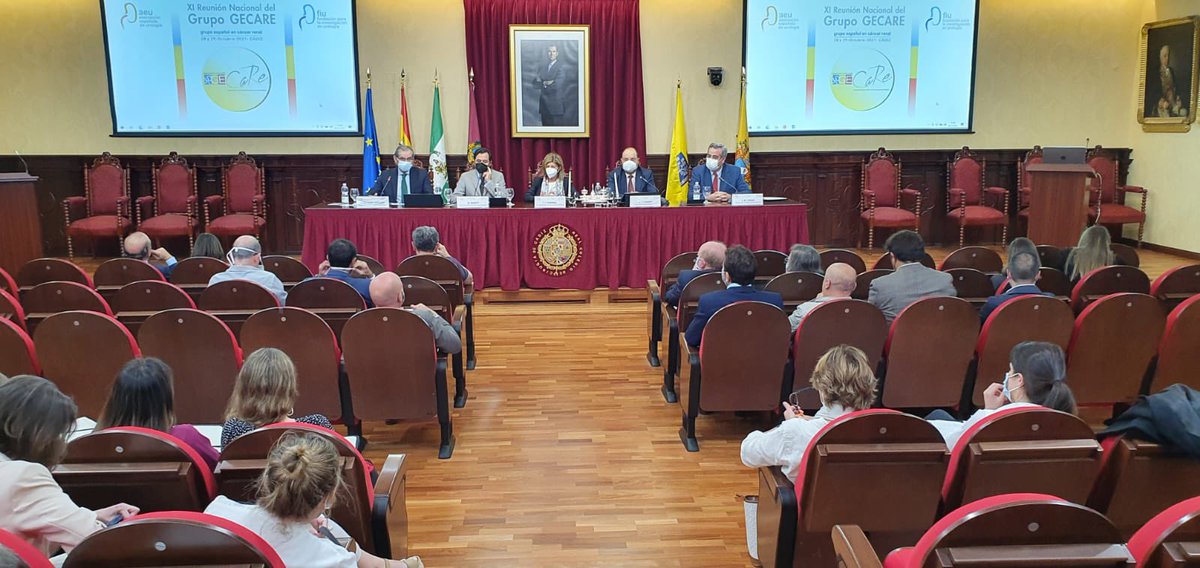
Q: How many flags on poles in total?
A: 6